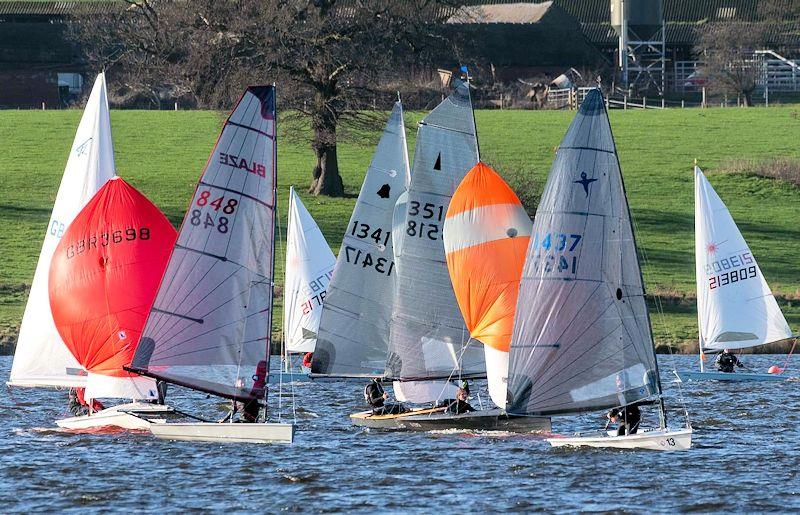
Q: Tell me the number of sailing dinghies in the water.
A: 7